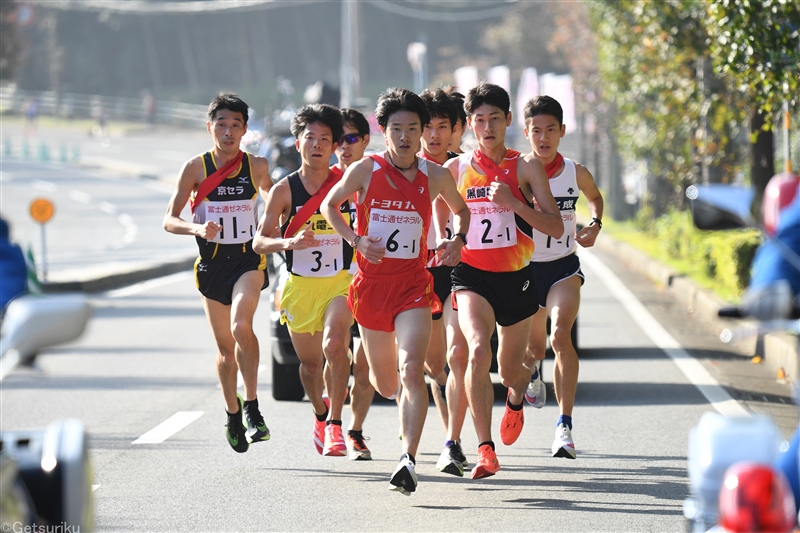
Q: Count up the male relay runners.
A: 8